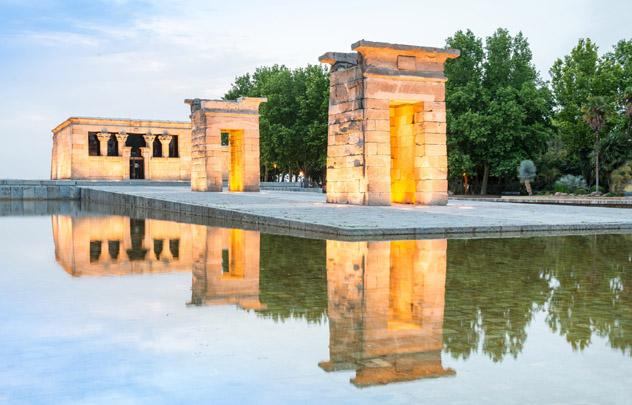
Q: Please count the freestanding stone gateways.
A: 2